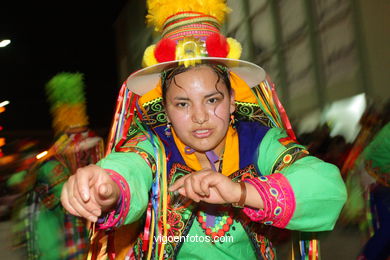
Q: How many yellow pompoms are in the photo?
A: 2